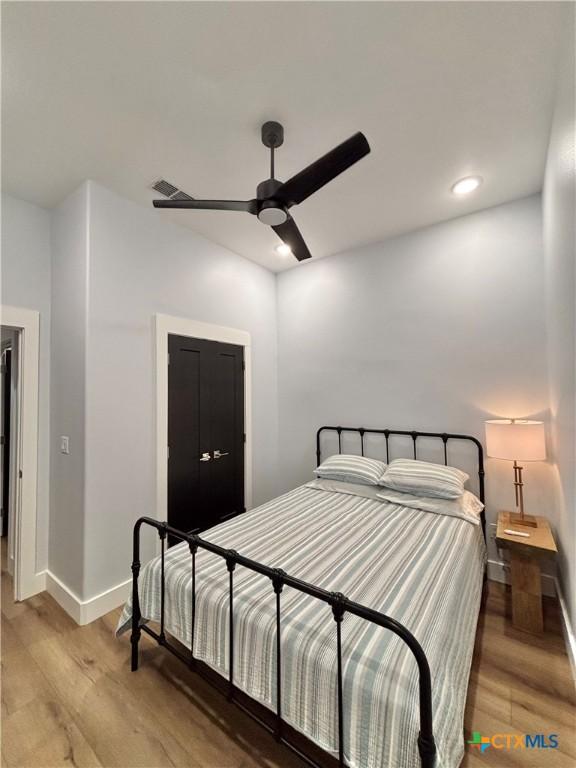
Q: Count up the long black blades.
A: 3